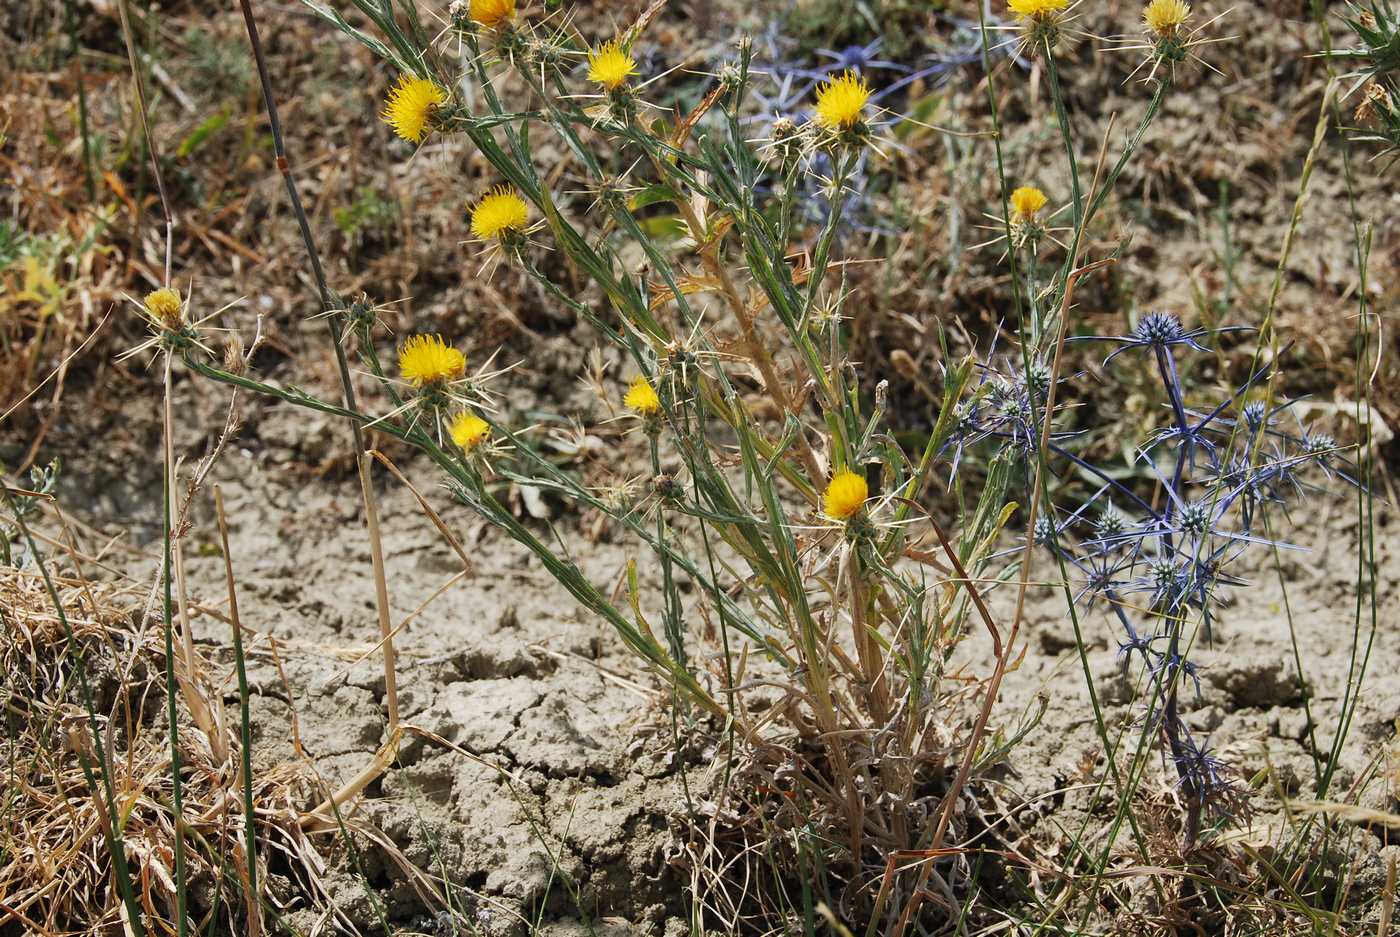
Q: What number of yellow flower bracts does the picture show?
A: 13